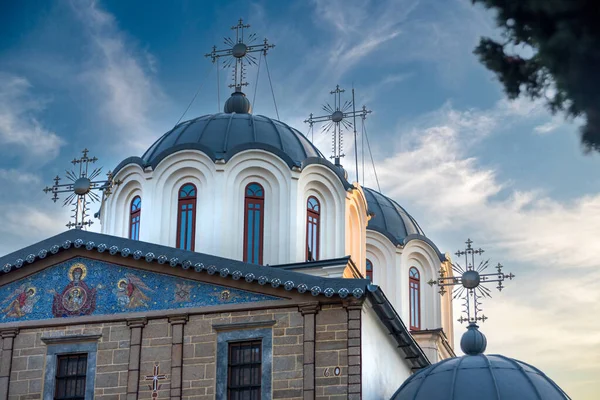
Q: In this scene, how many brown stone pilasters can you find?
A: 5